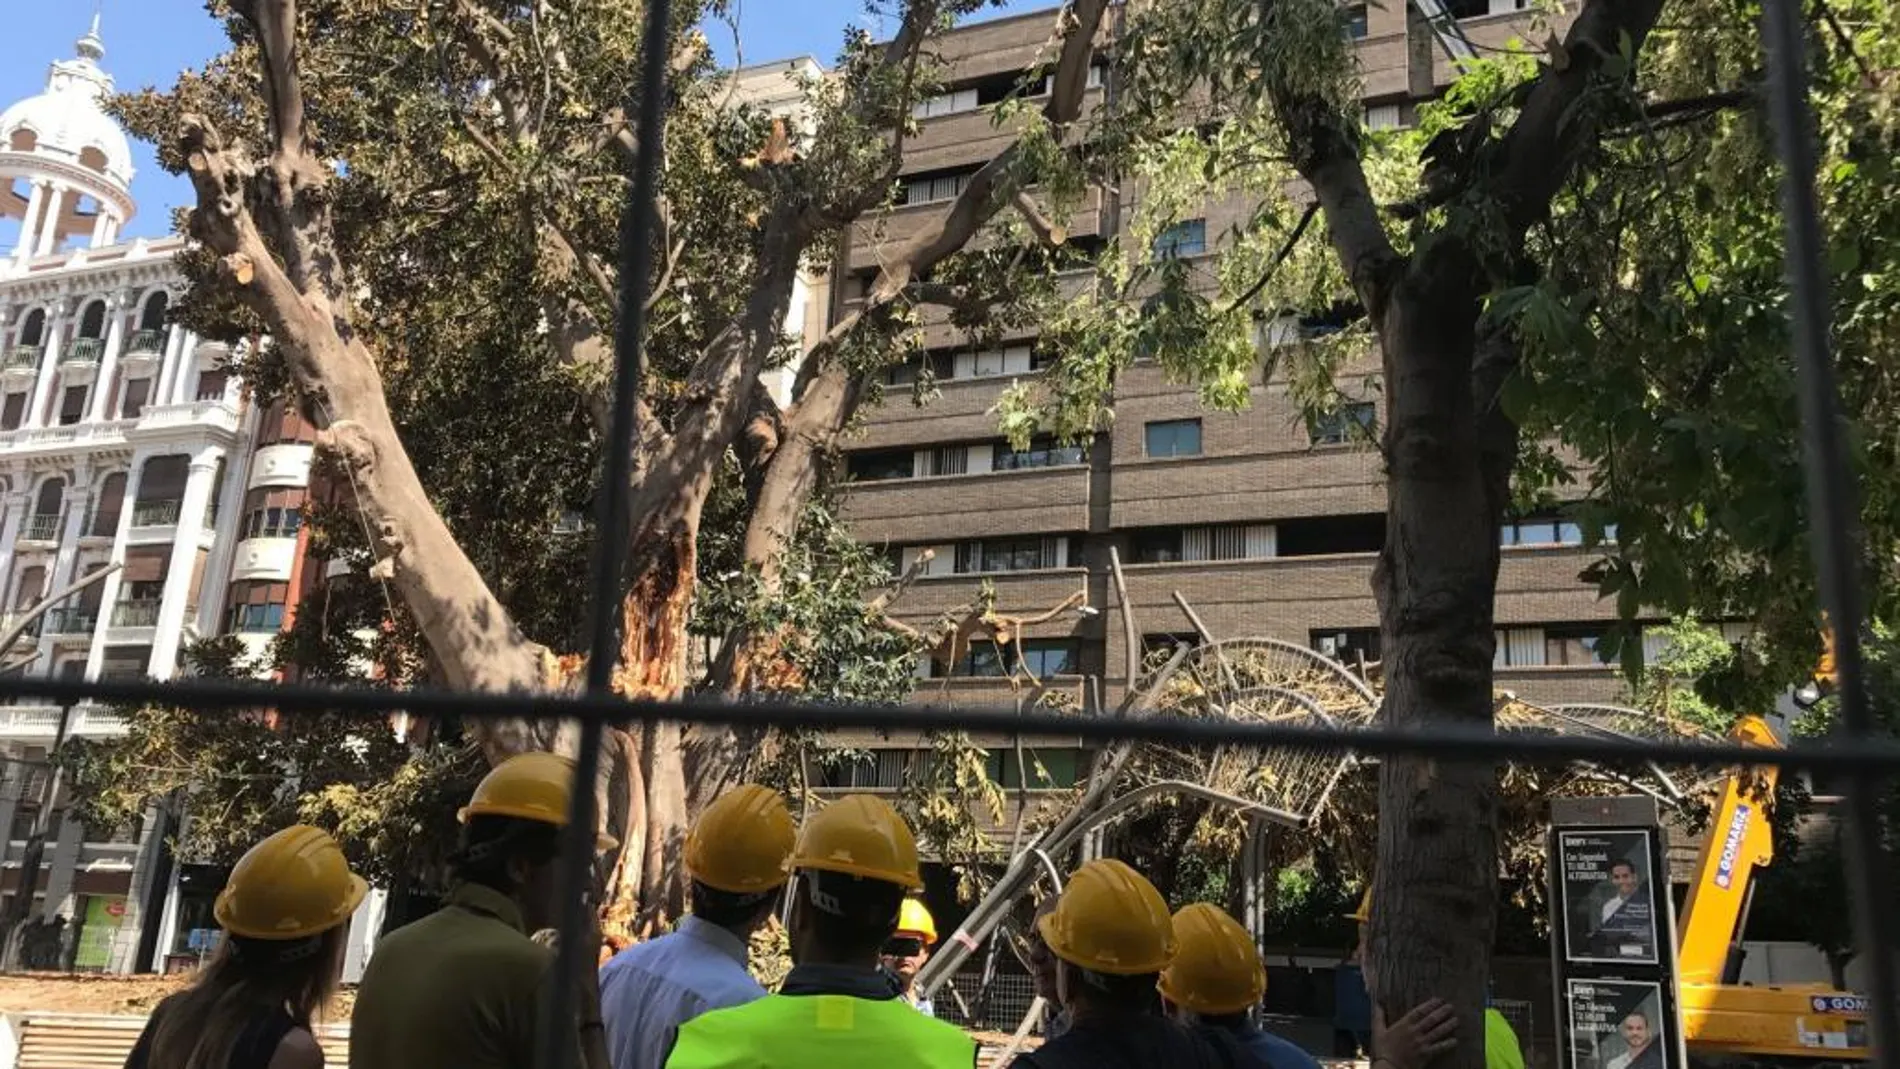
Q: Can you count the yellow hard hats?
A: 8